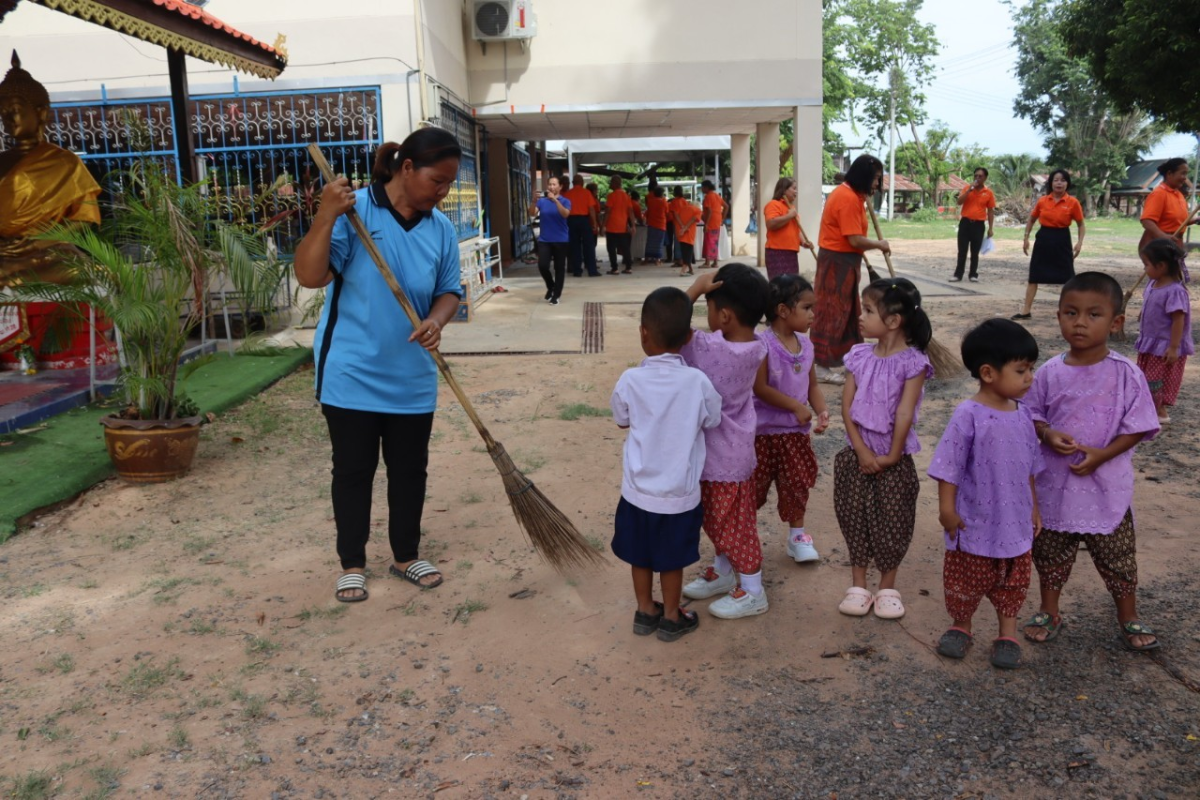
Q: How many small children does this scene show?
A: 7